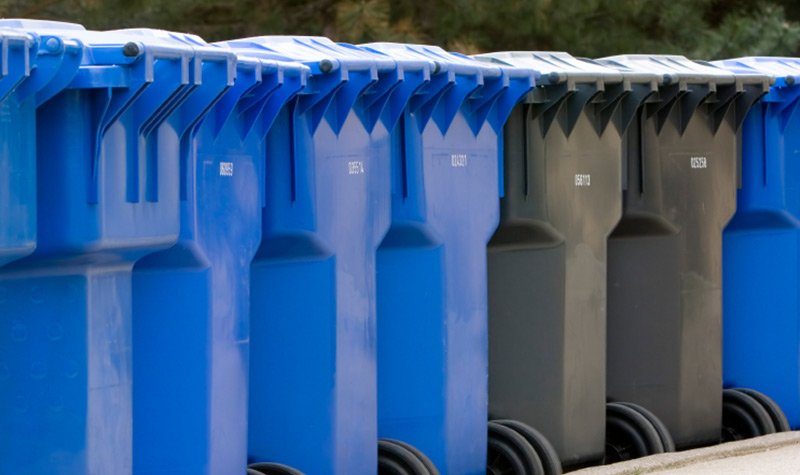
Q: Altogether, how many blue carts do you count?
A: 6